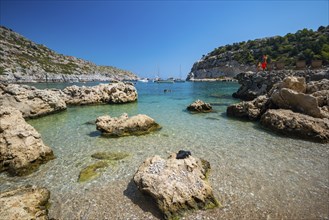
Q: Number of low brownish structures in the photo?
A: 3